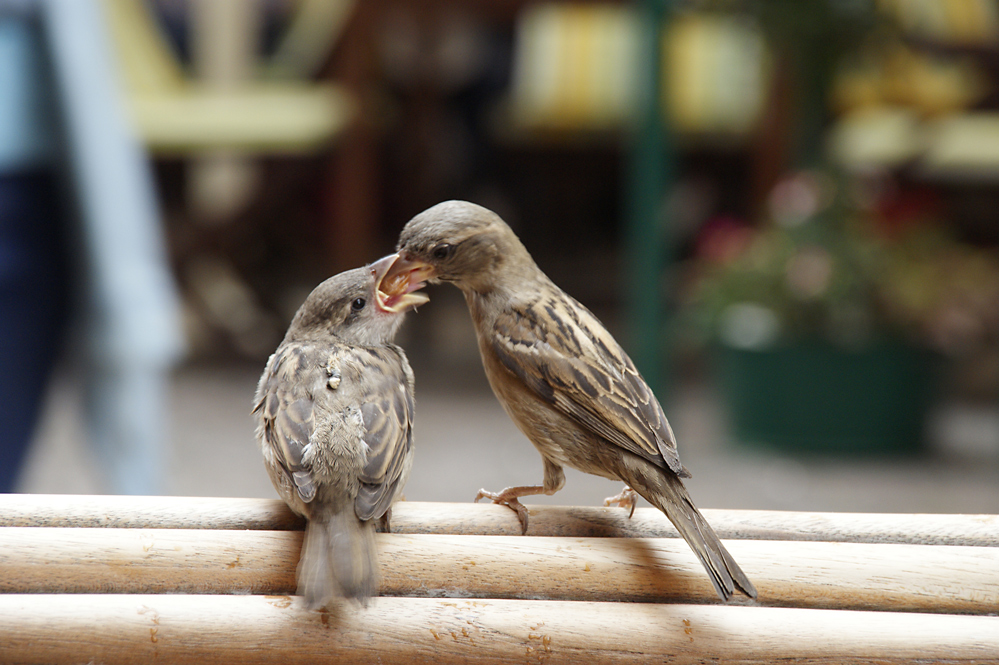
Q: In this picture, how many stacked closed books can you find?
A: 0